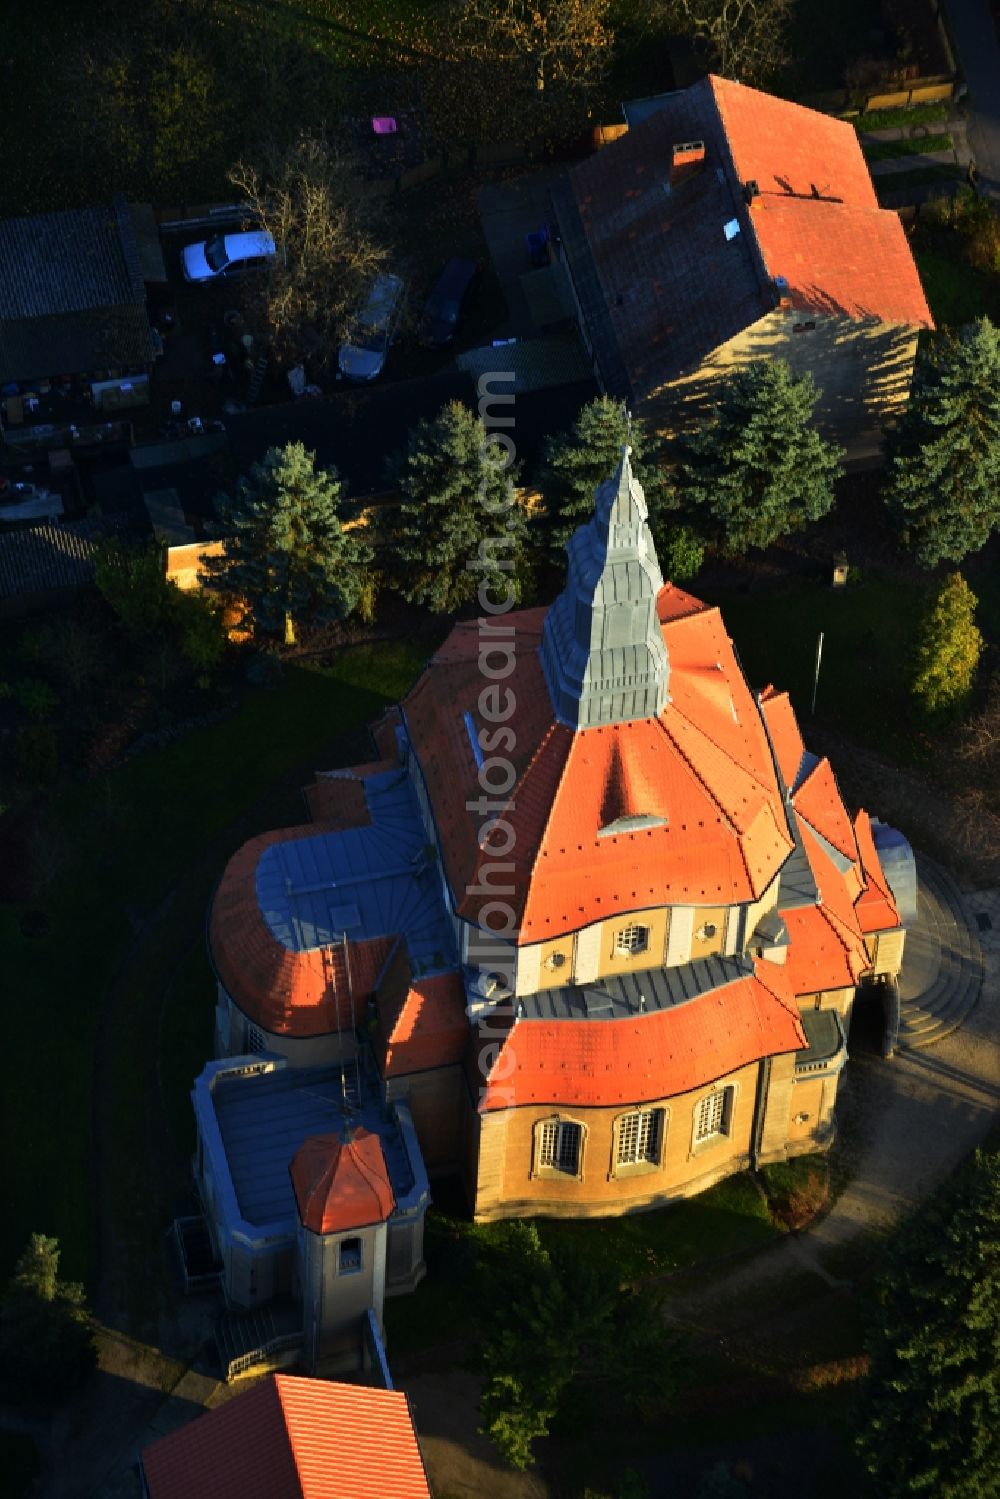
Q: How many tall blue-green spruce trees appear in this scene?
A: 5